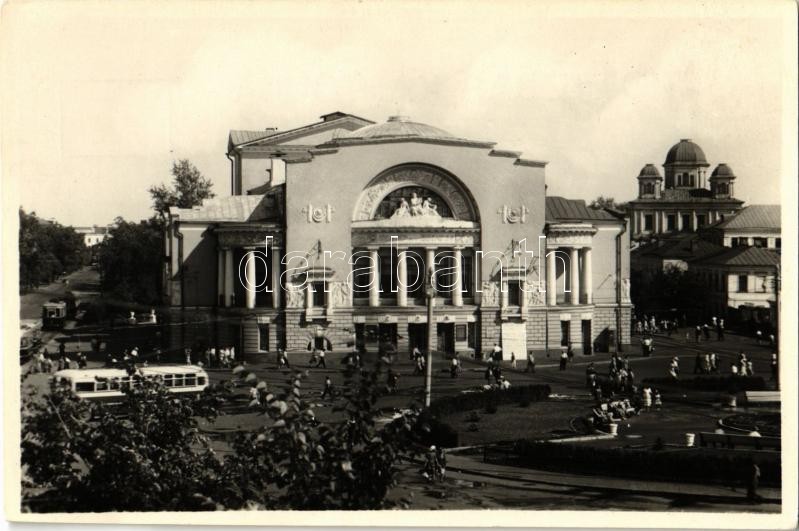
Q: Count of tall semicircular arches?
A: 1